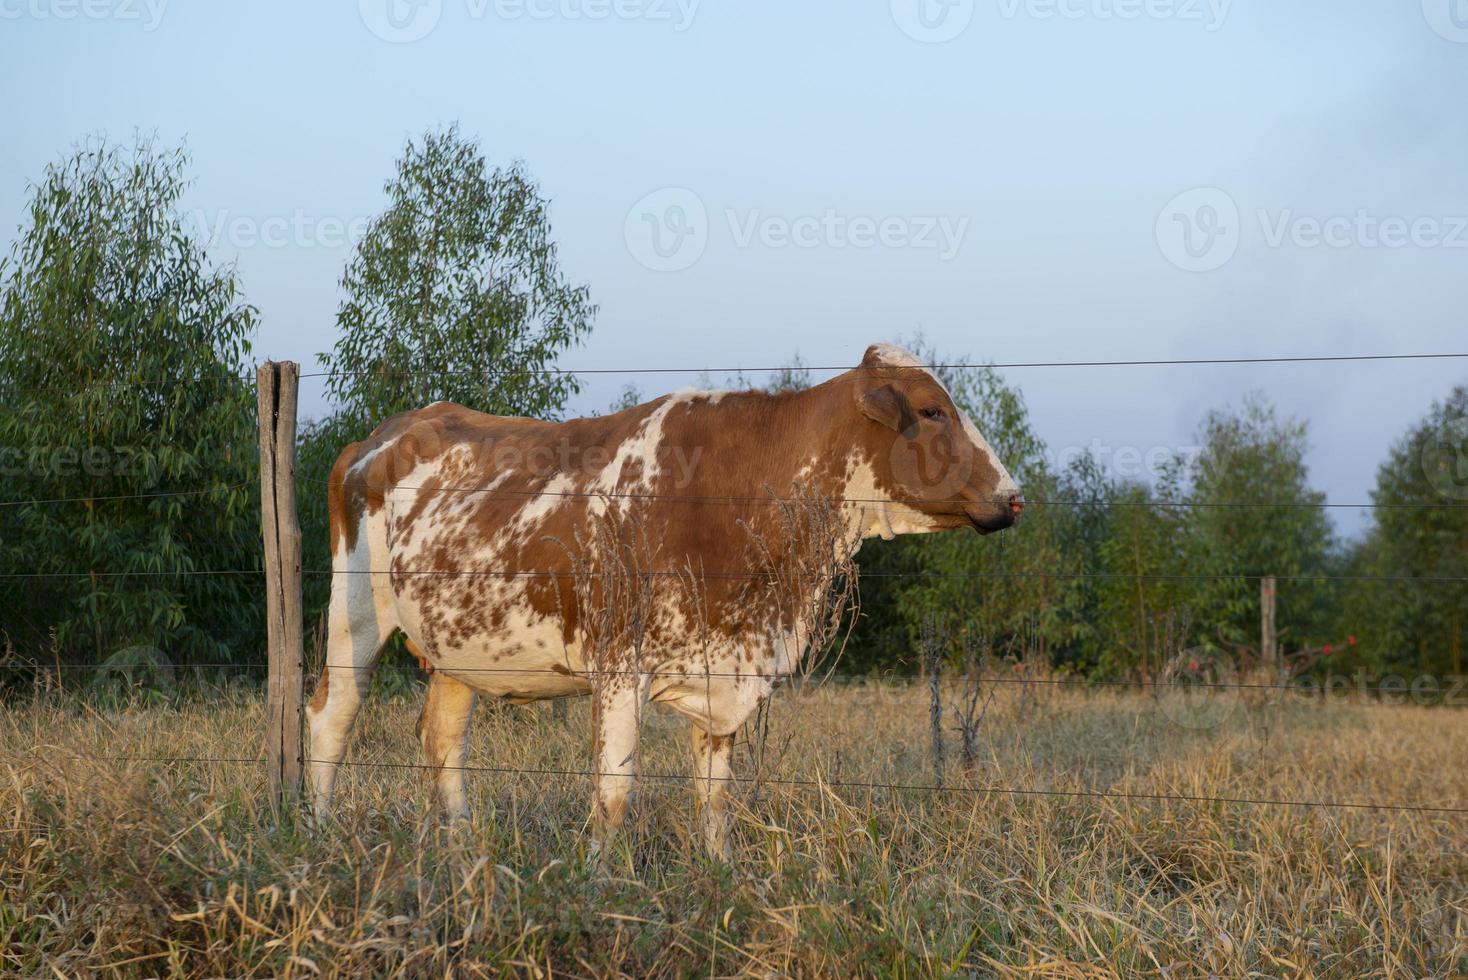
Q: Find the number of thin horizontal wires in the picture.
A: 5